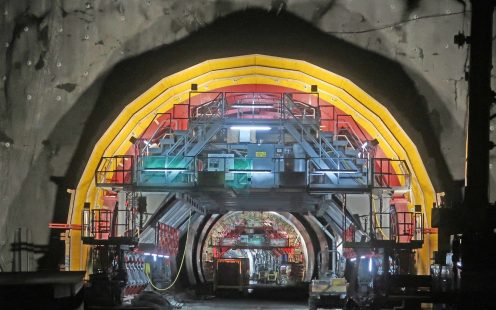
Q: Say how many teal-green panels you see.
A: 2